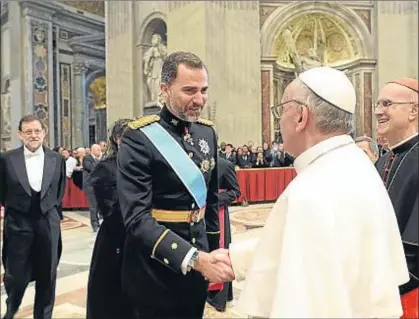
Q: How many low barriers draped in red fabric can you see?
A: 2